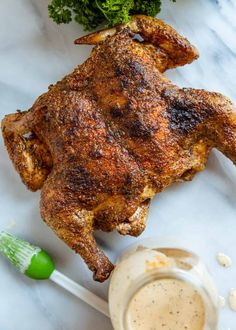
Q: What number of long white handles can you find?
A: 1